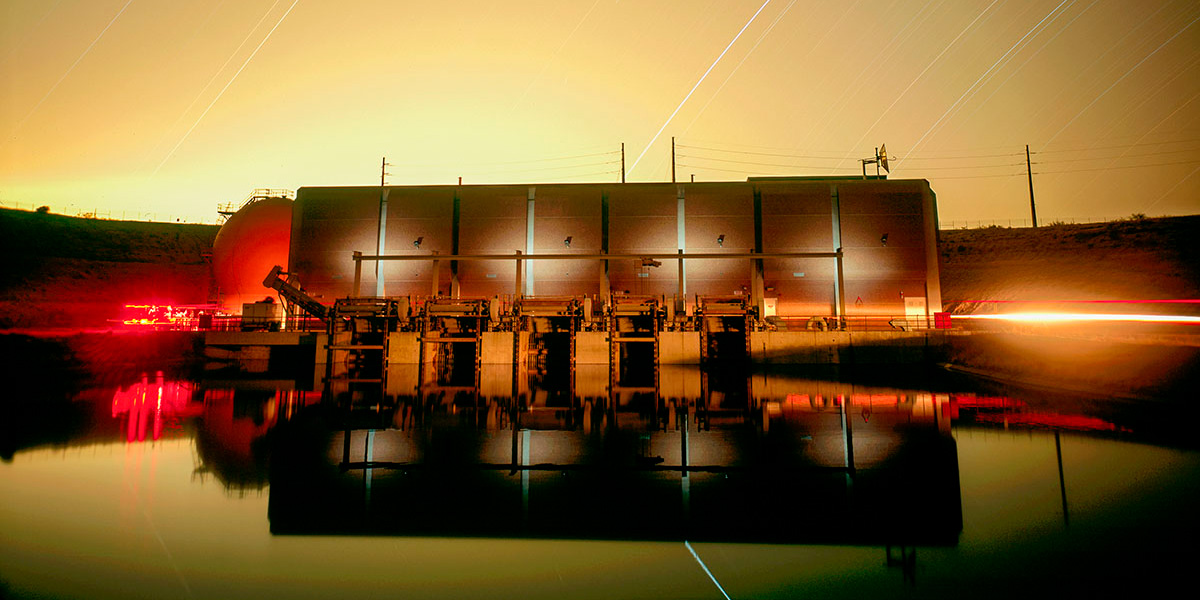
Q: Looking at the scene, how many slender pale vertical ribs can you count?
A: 4